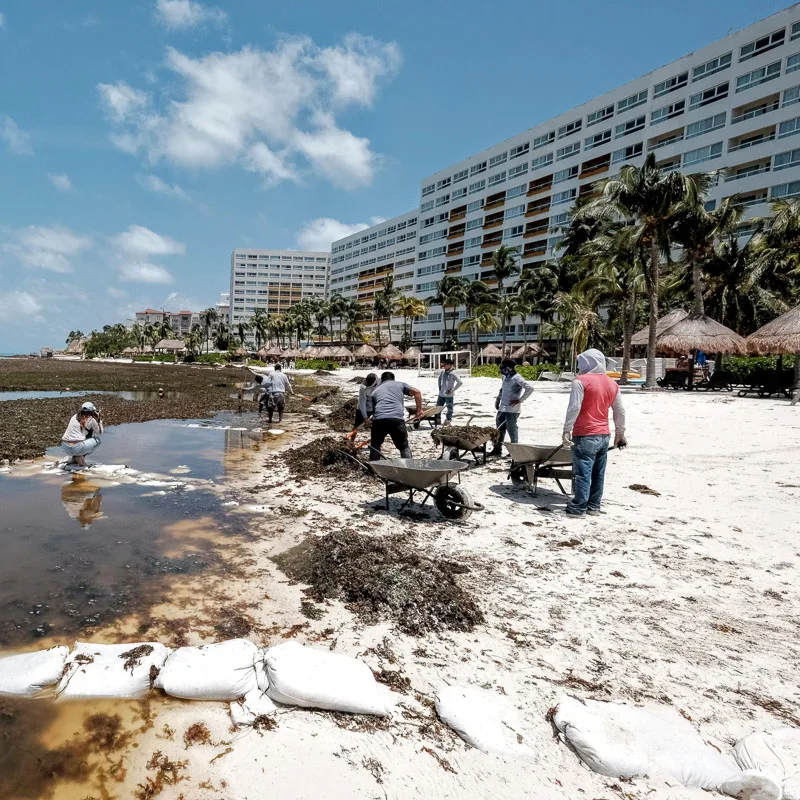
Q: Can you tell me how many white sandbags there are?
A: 7